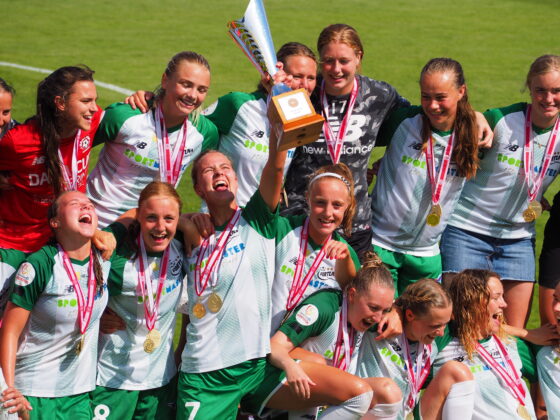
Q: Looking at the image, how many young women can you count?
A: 14